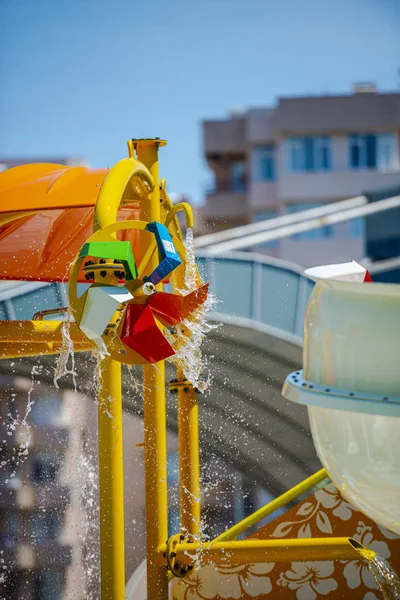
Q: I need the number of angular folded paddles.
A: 5